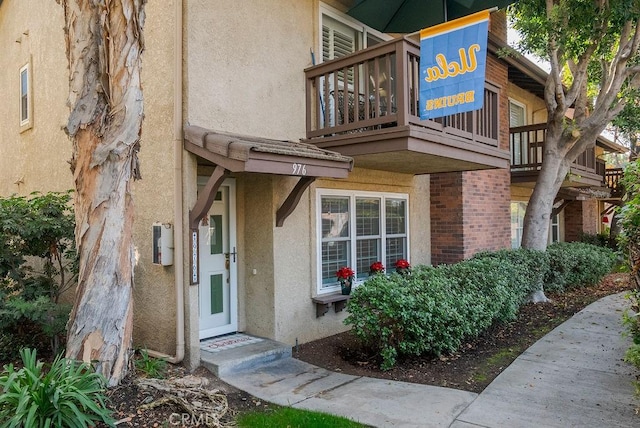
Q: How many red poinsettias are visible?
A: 3